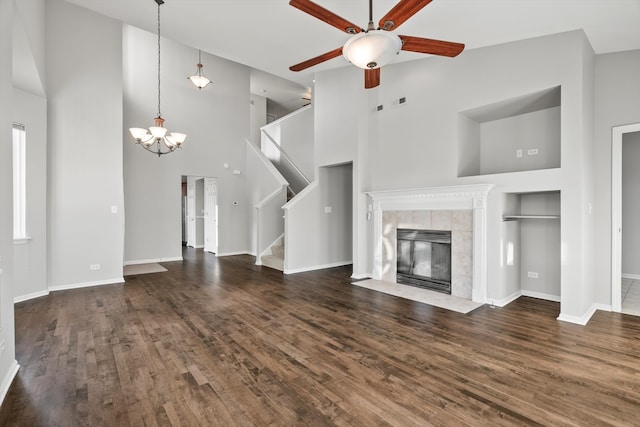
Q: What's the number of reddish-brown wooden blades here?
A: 5